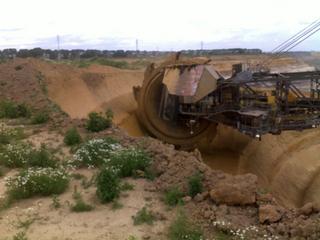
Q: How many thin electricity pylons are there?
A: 3